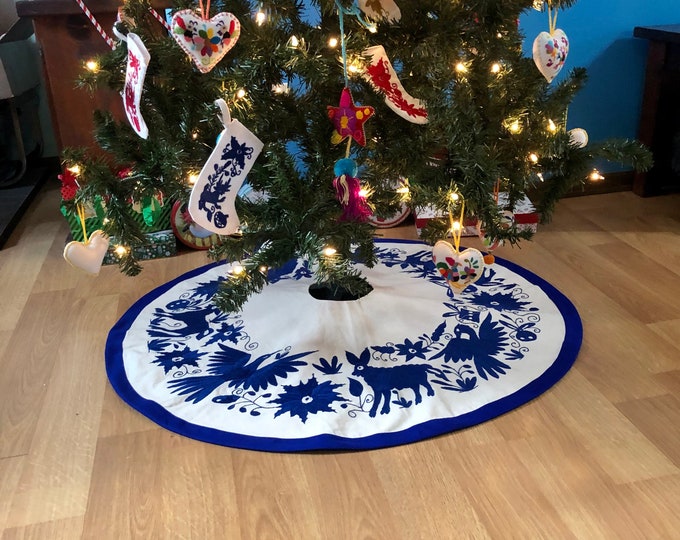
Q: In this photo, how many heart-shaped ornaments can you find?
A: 4